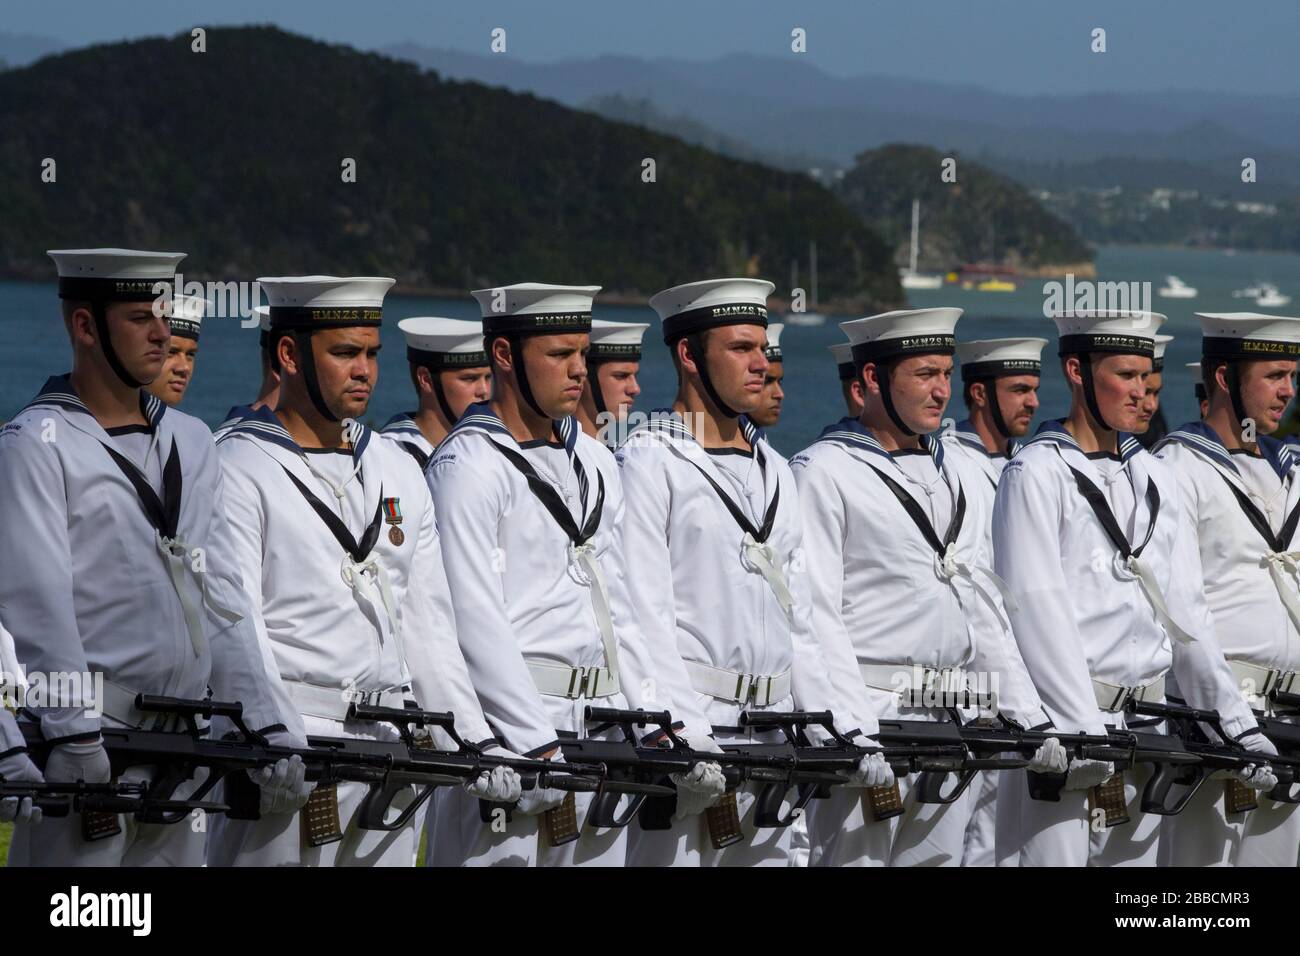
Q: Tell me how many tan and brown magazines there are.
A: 7